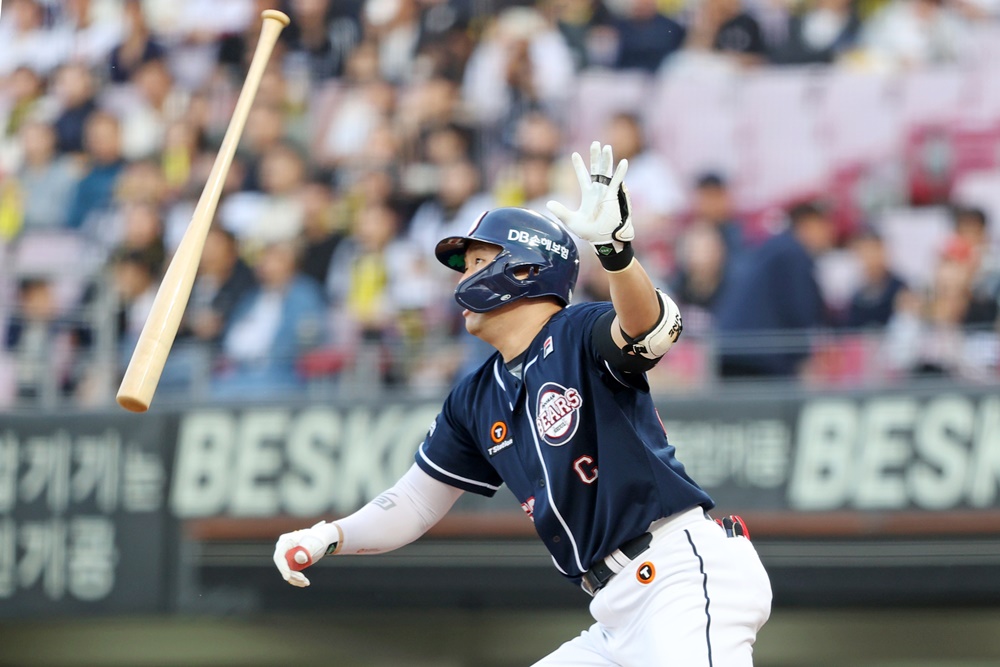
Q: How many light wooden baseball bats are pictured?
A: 1